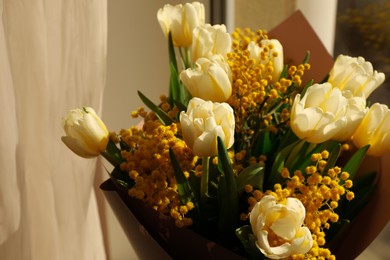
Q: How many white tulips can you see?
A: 11